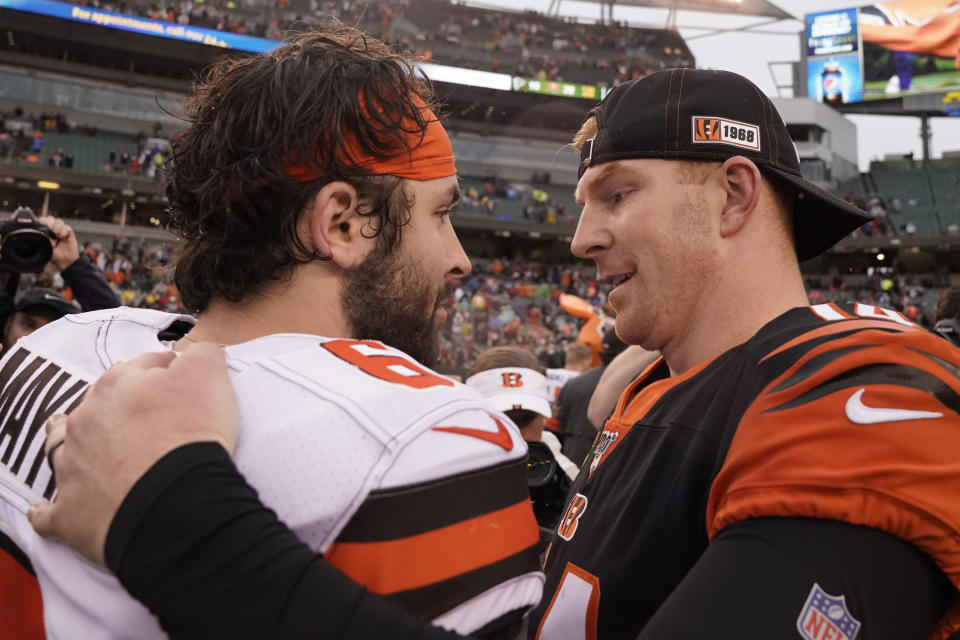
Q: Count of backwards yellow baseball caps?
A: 0